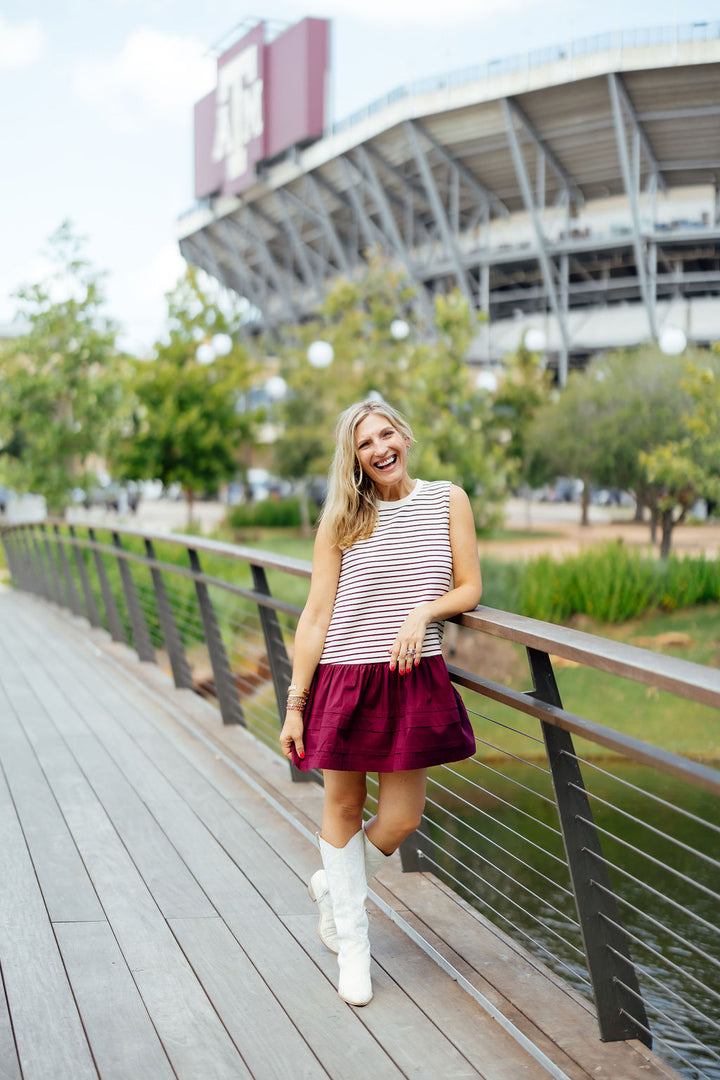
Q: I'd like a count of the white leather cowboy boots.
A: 2